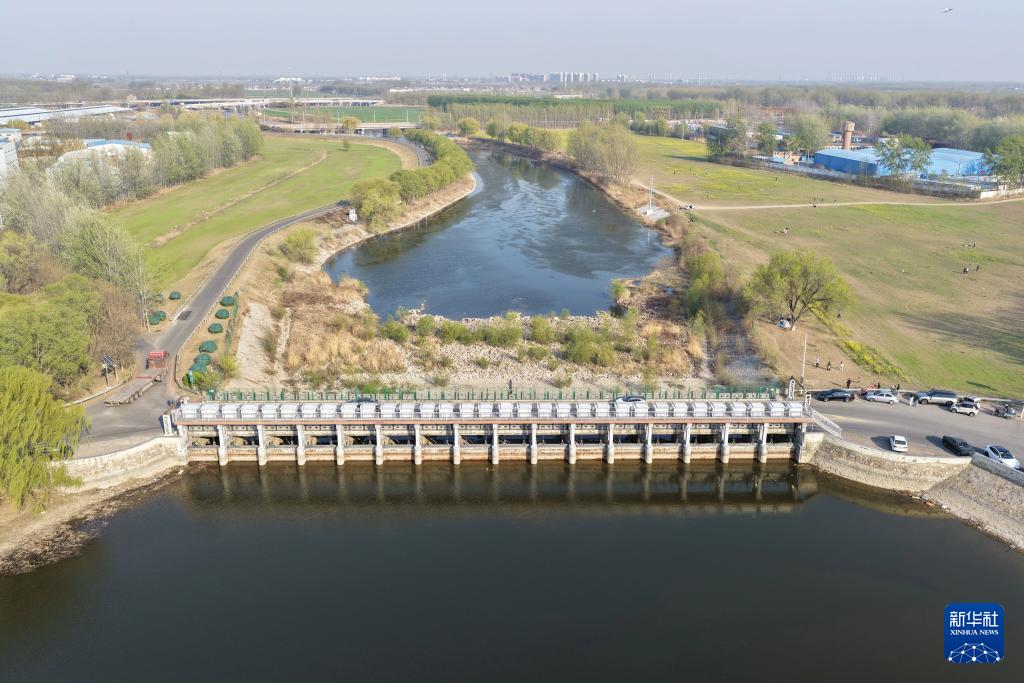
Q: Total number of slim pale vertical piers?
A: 15